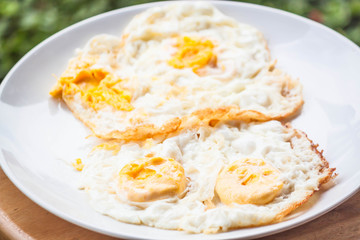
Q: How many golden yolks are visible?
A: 4